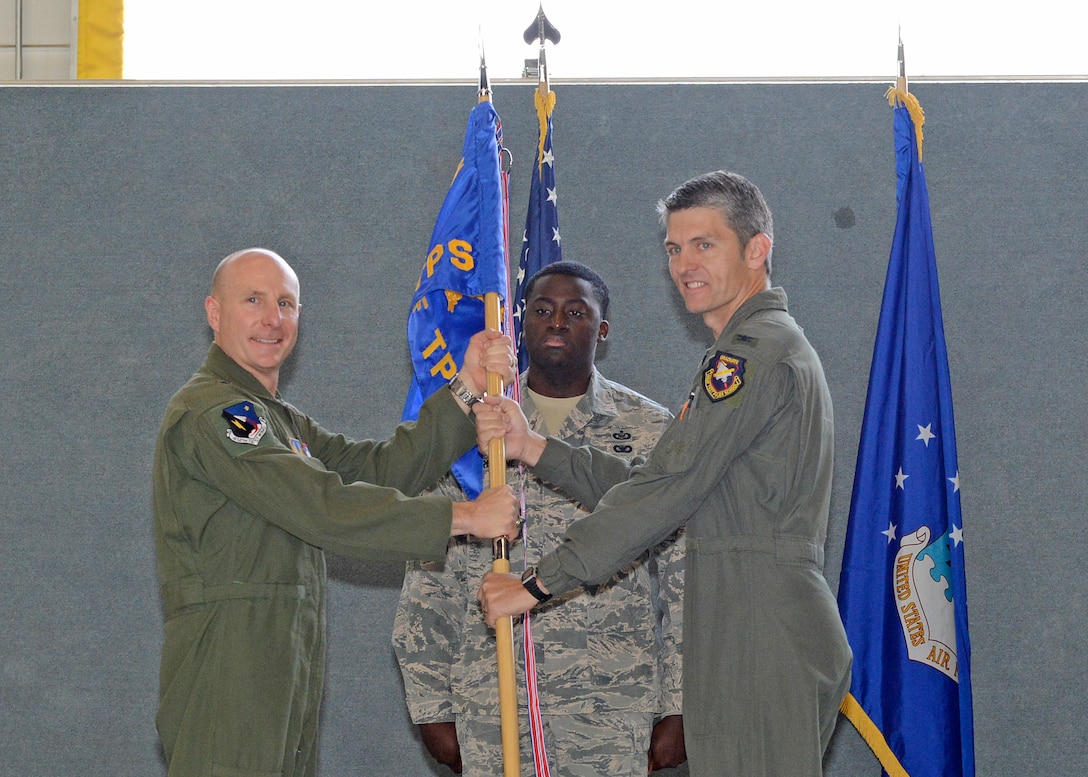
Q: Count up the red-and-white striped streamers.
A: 1